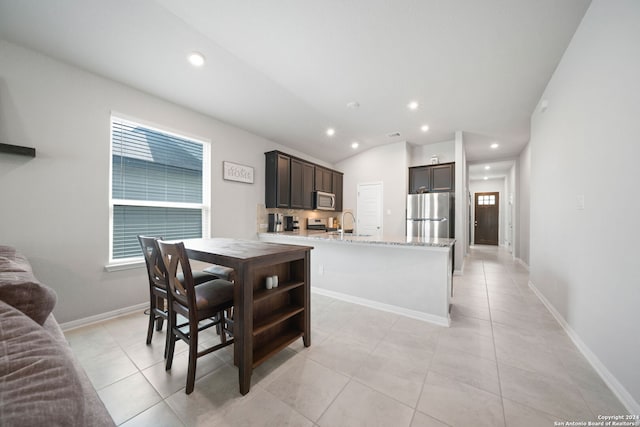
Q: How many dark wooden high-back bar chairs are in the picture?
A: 2